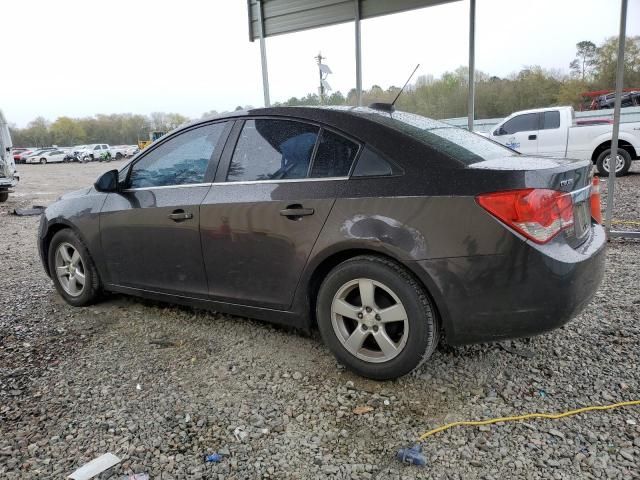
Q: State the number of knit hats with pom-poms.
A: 0